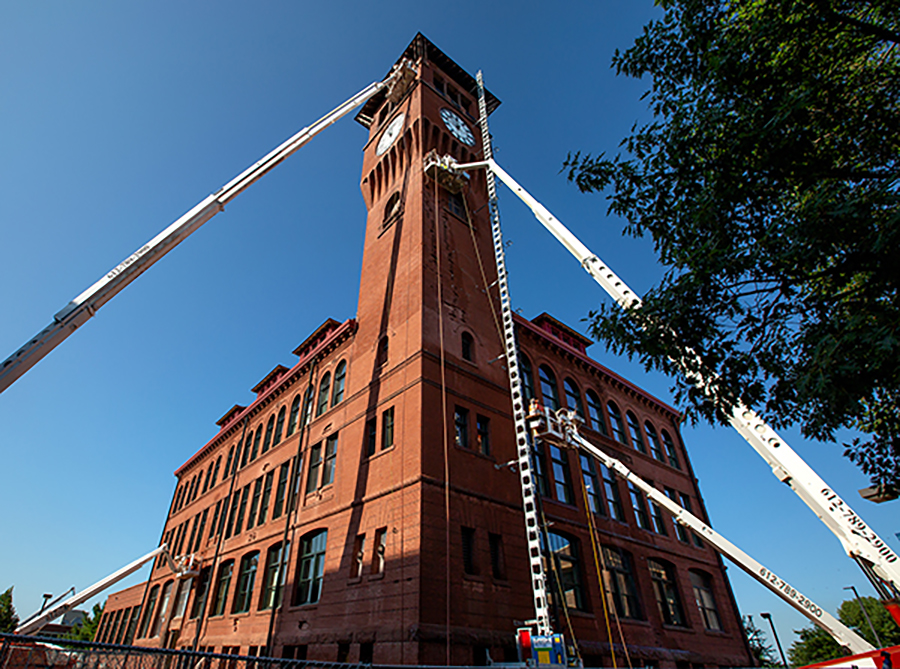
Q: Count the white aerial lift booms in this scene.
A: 4